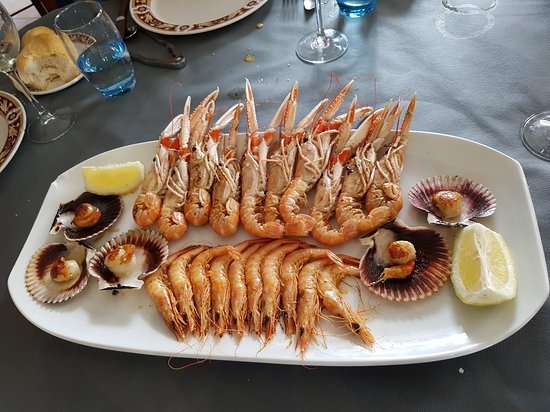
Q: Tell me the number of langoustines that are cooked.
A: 10